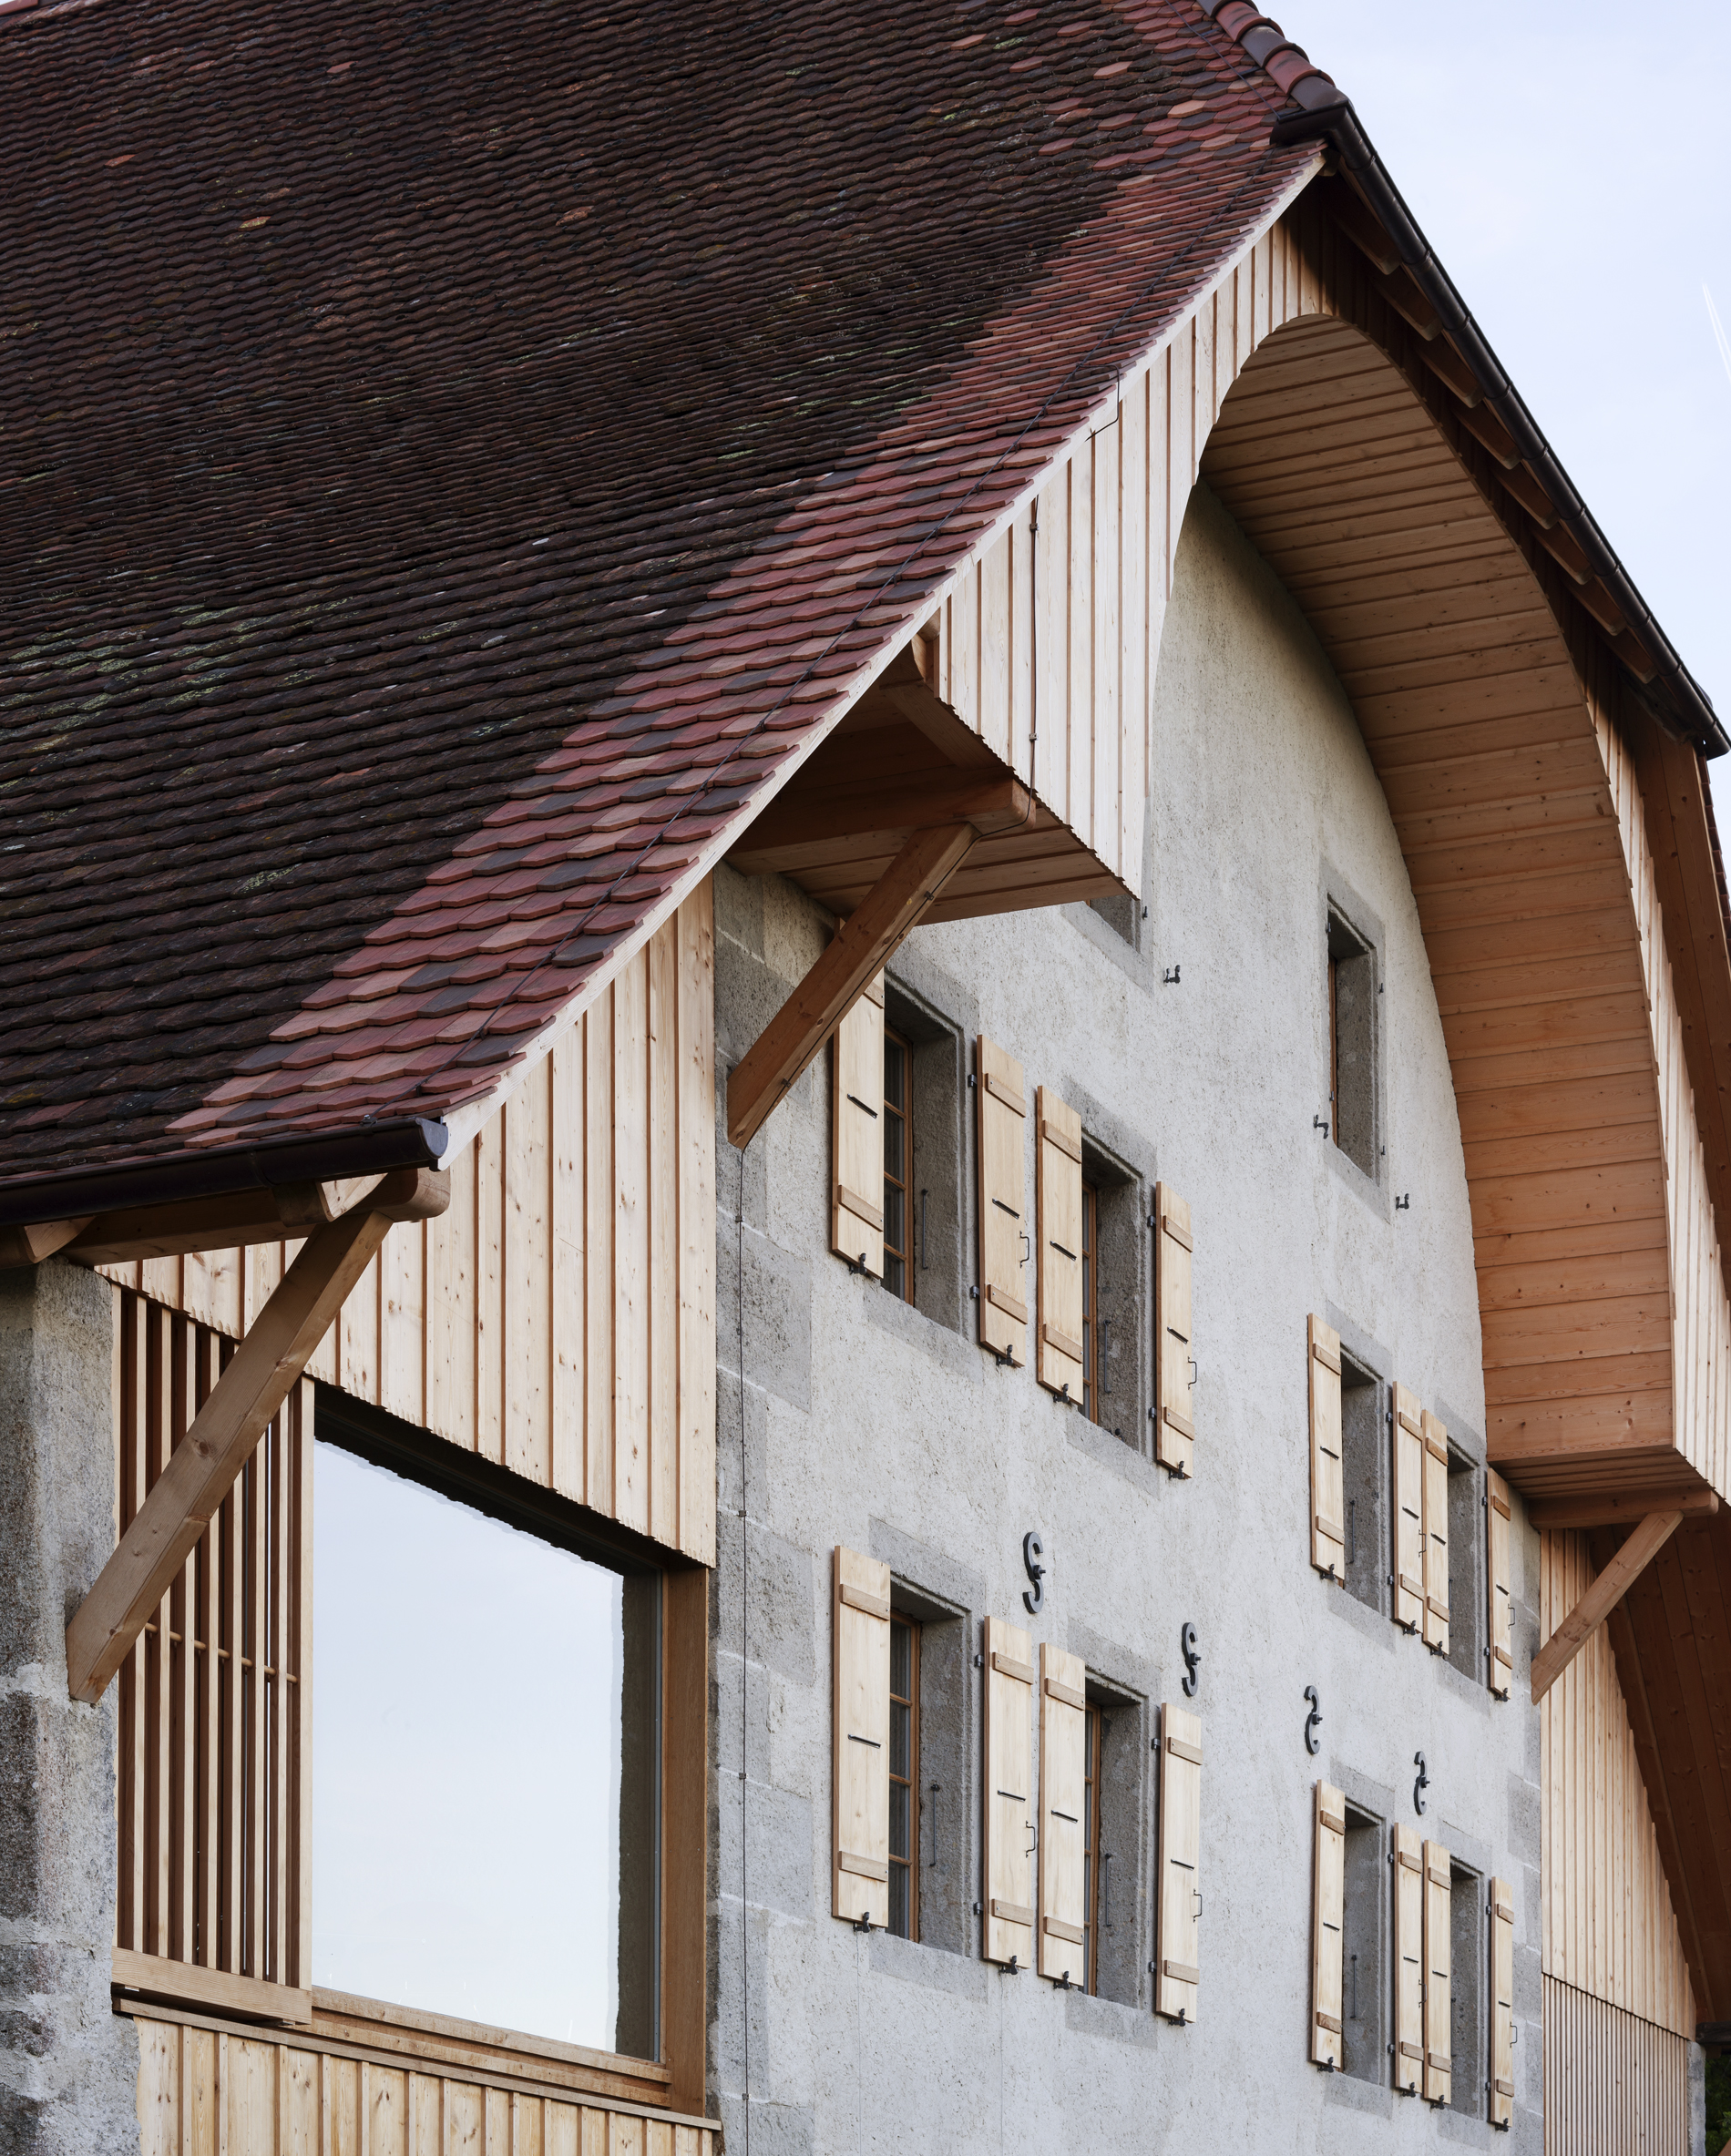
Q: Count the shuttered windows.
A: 8